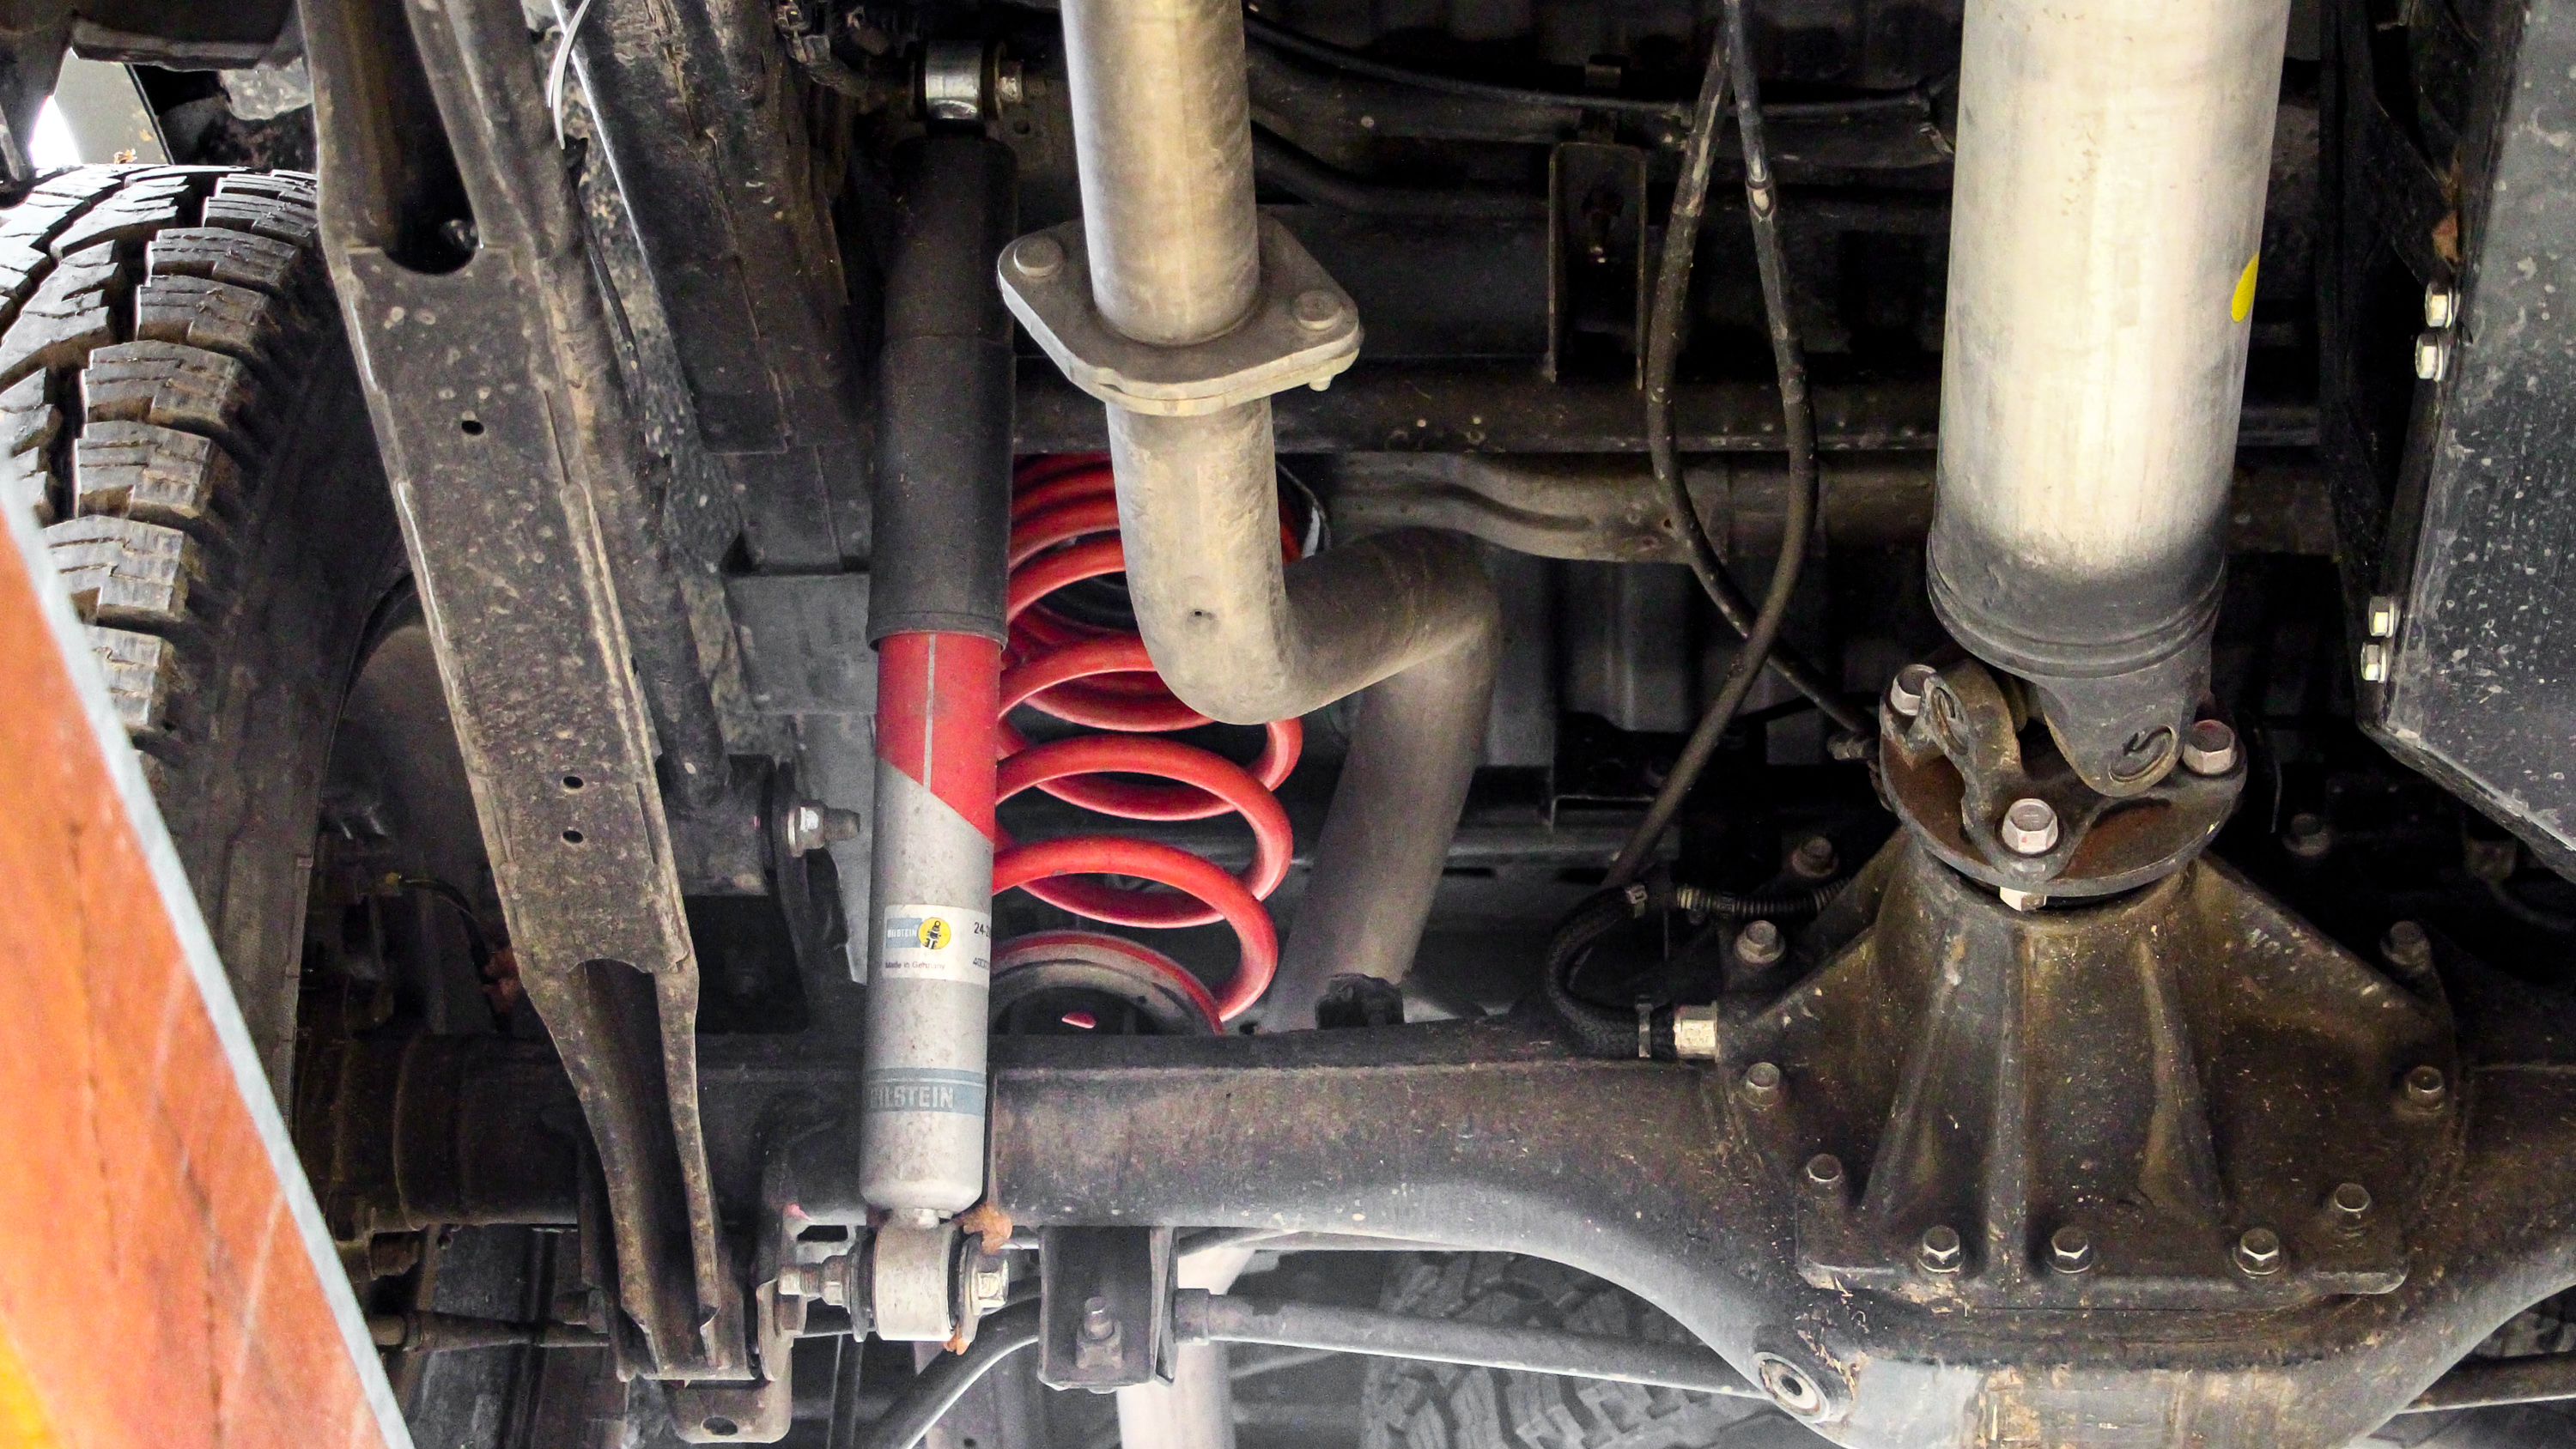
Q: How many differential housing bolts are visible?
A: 11